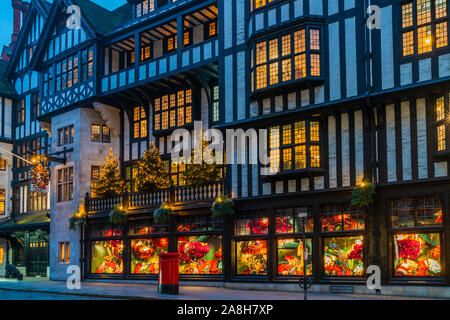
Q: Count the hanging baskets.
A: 5